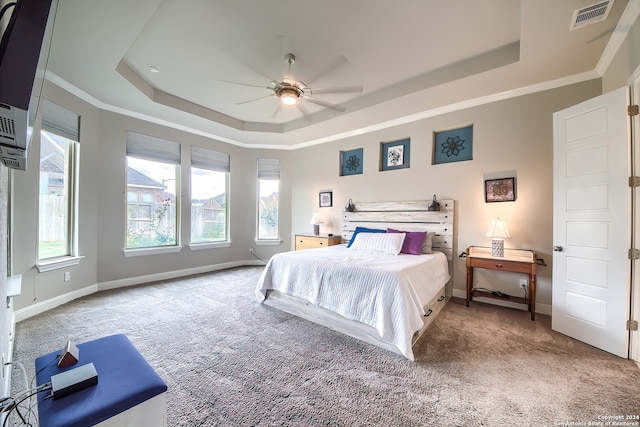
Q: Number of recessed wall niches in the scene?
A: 3